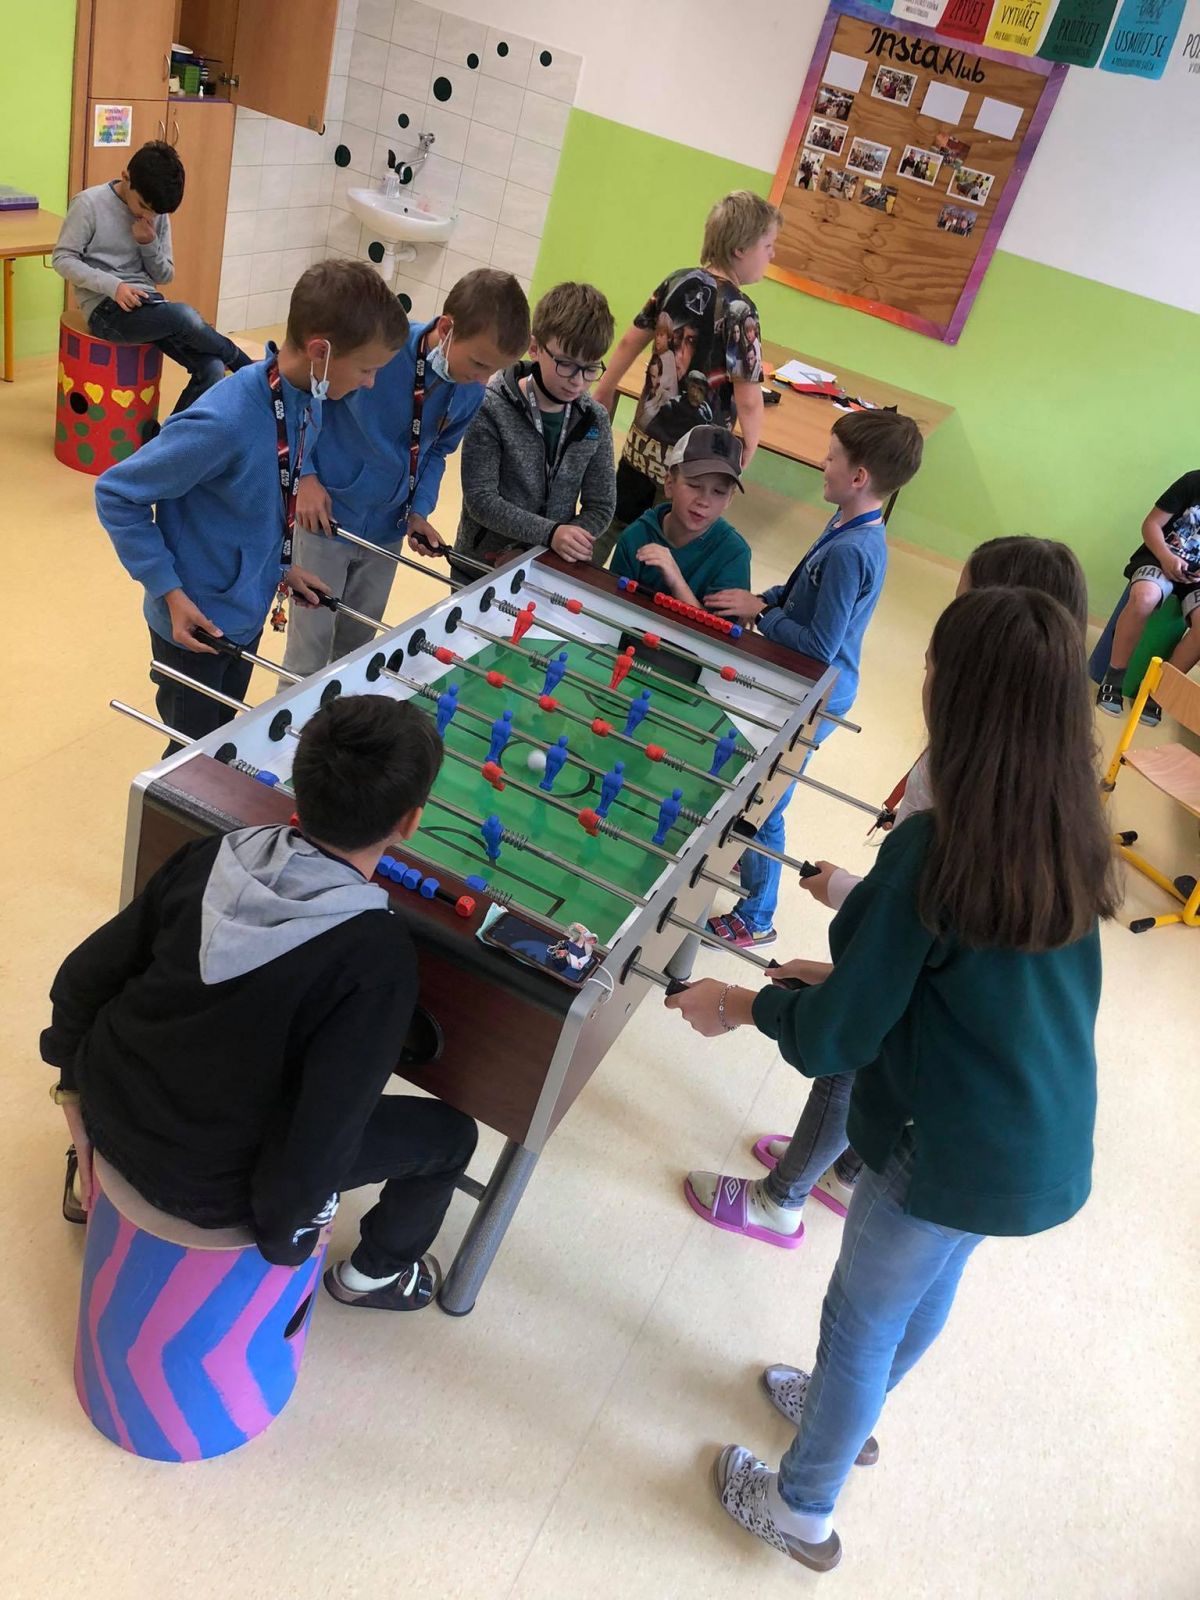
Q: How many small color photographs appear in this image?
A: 11